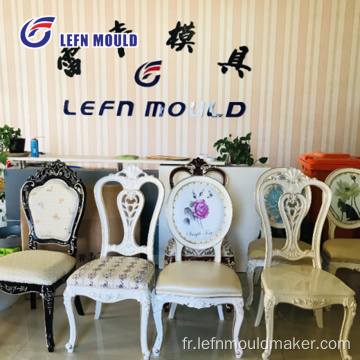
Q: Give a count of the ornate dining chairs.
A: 7